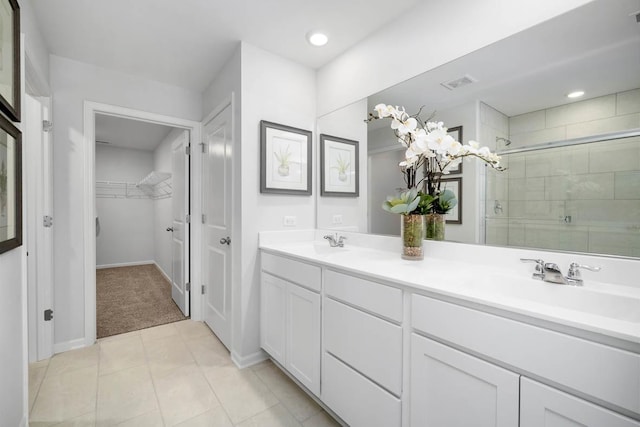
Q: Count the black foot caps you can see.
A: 0